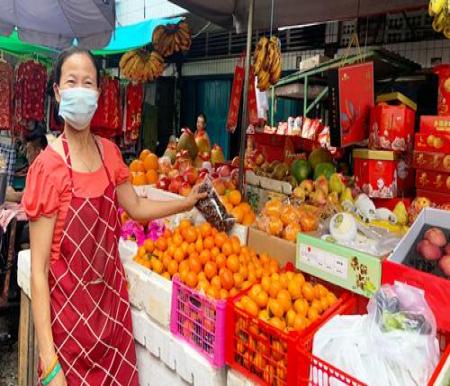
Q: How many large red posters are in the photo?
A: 1